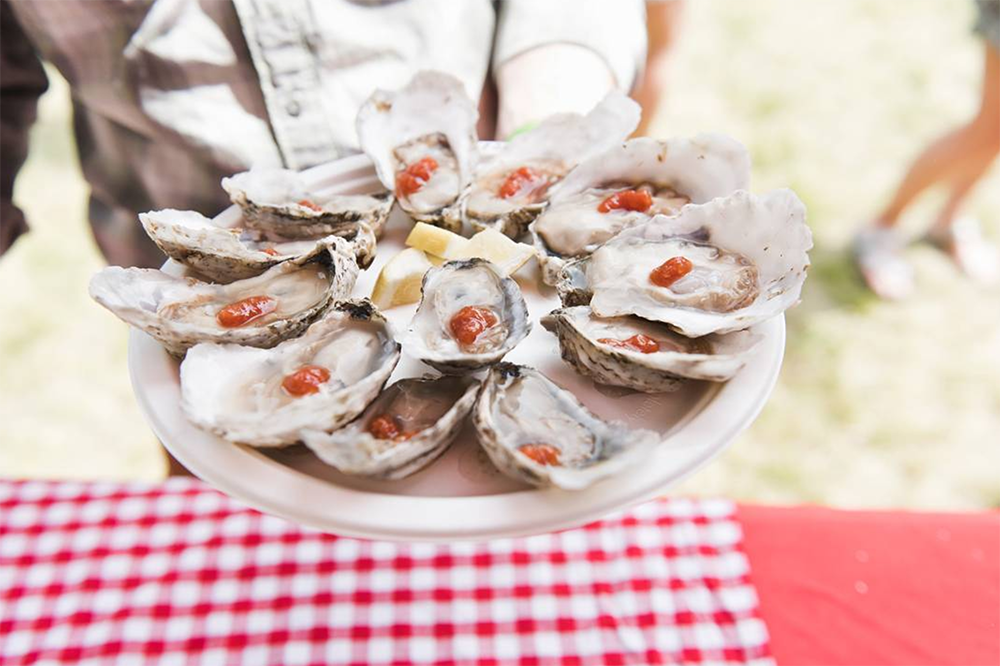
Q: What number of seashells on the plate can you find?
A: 12